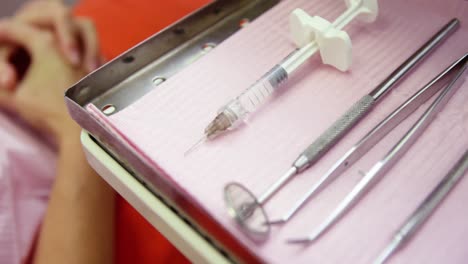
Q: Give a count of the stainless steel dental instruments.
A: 3